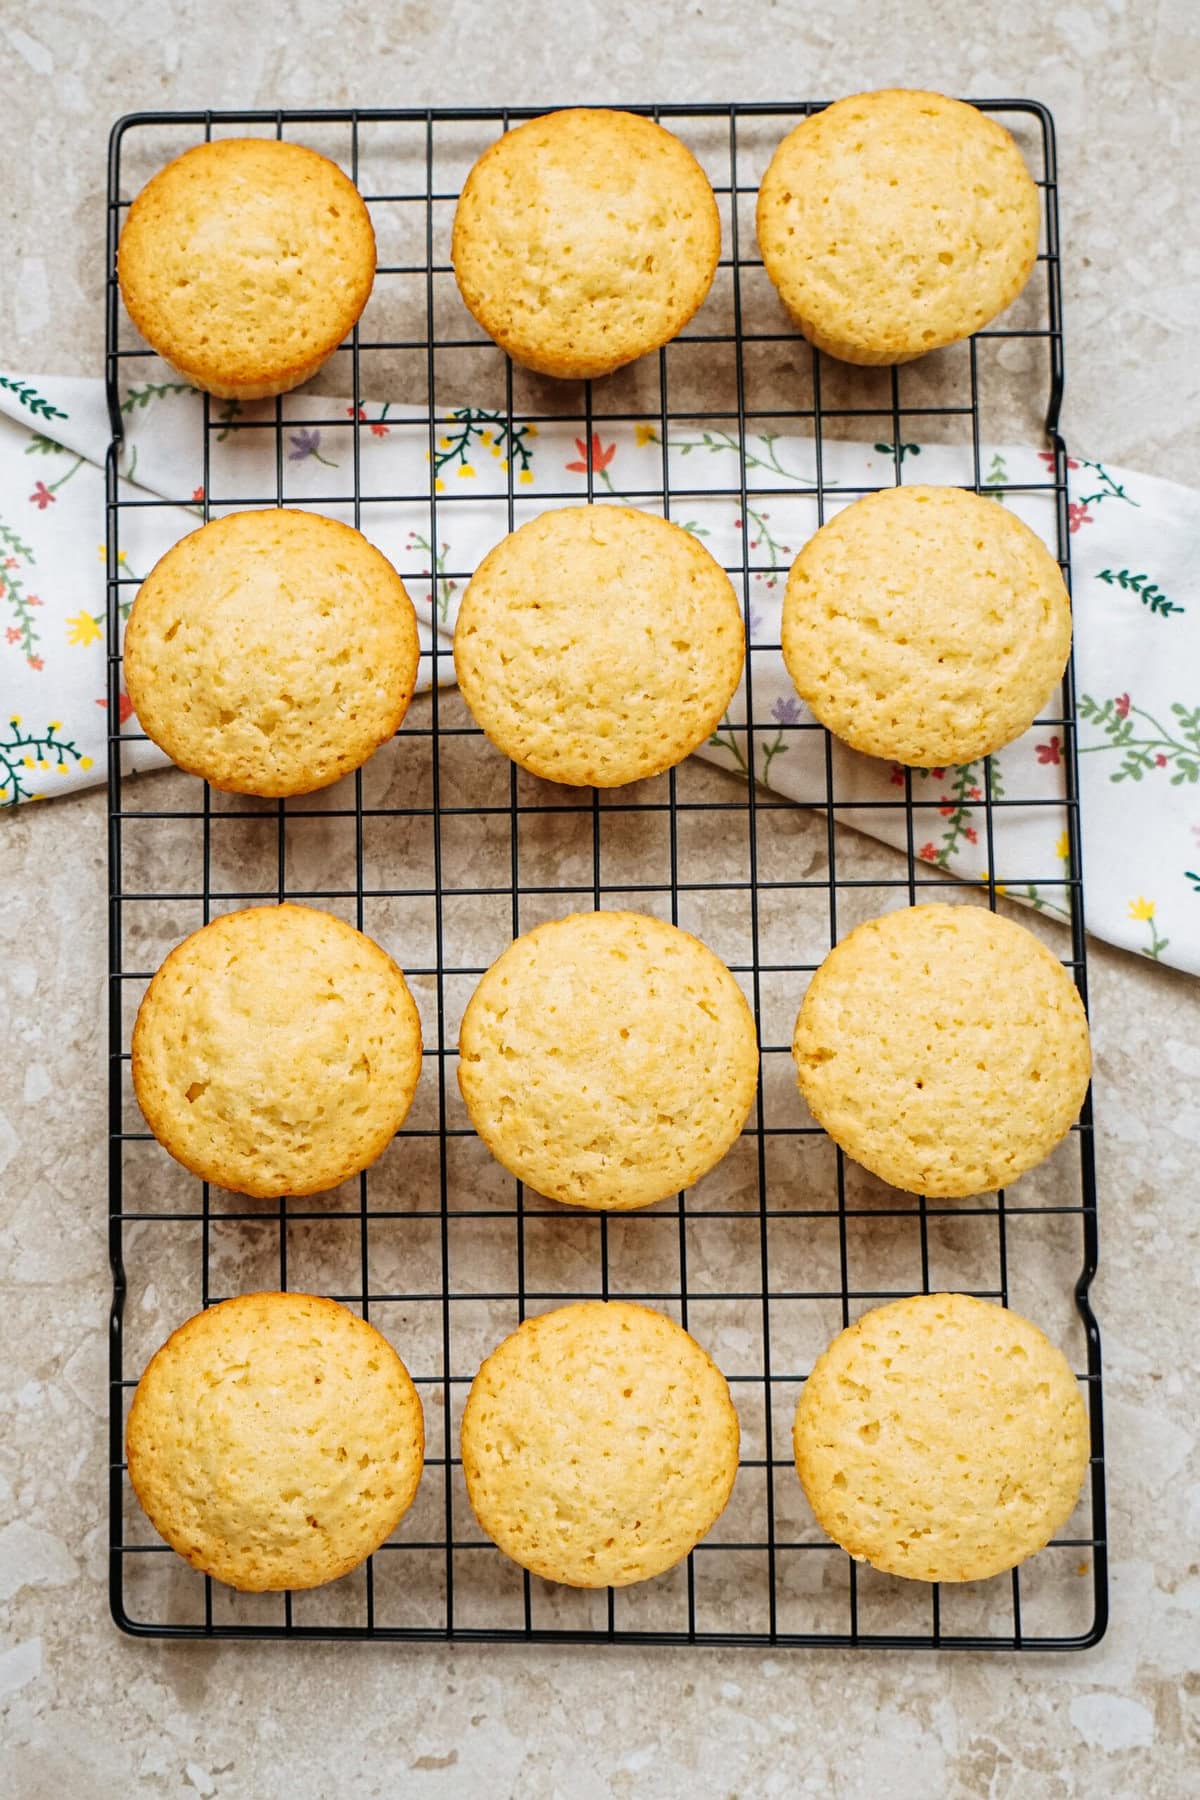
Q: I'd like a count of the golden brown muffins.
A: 12